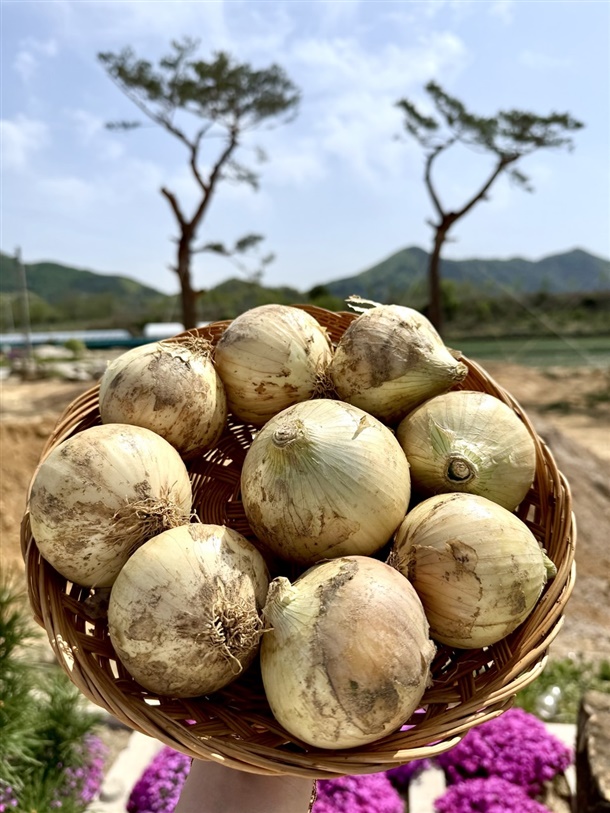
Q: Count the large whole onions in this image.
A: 9